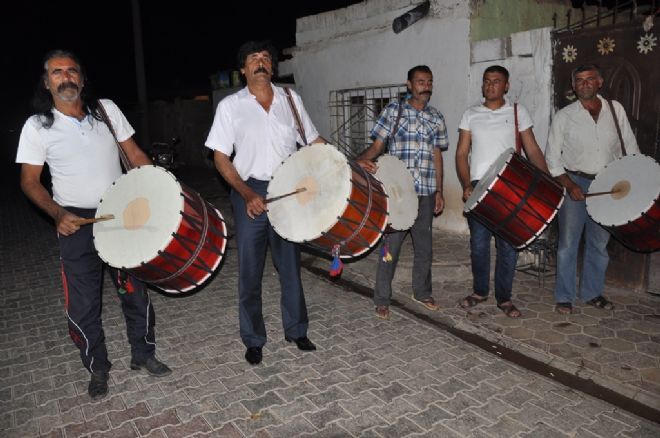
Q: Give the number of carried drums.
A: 5